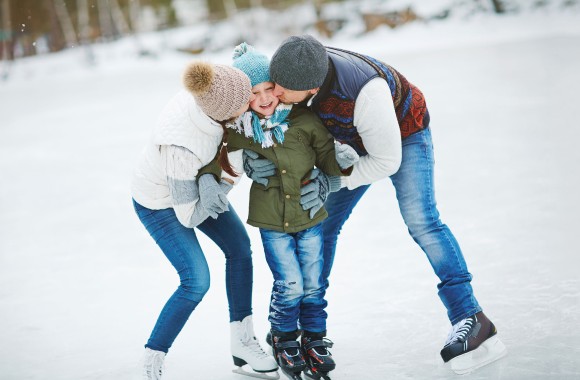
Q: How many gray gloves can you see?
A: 4